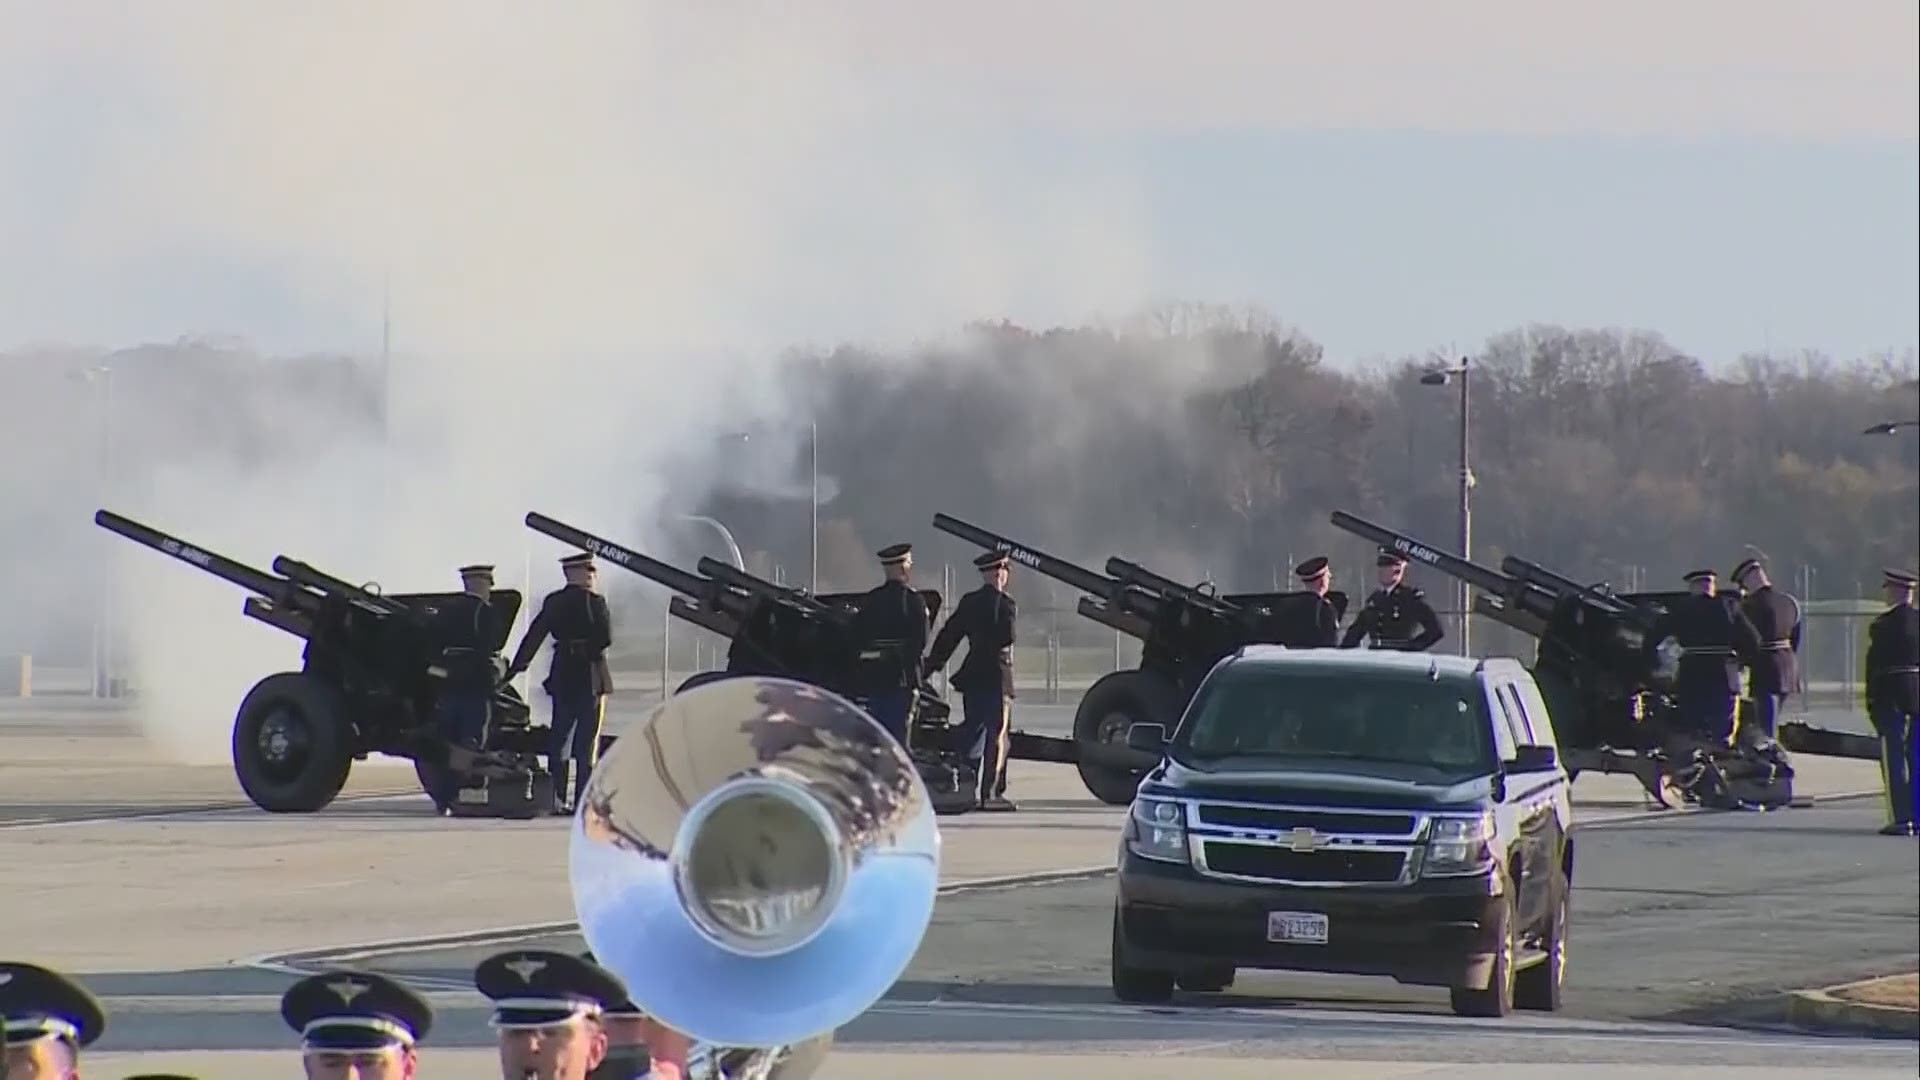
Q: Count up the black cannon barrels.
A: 4